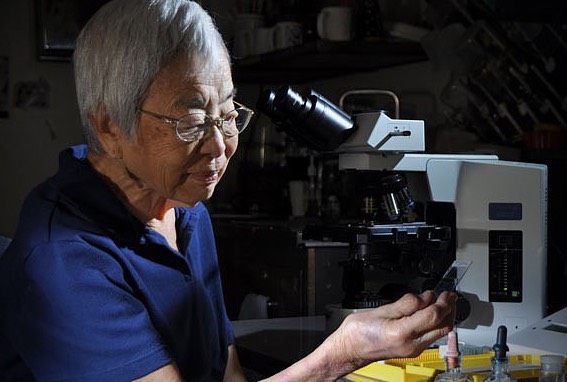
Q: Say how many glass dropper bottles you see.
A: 2